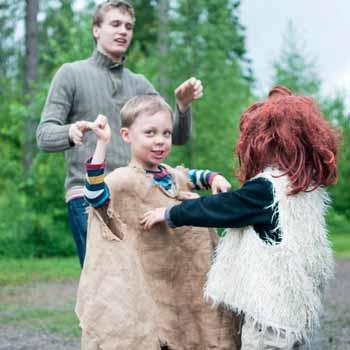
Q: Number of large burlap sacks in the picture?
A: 1